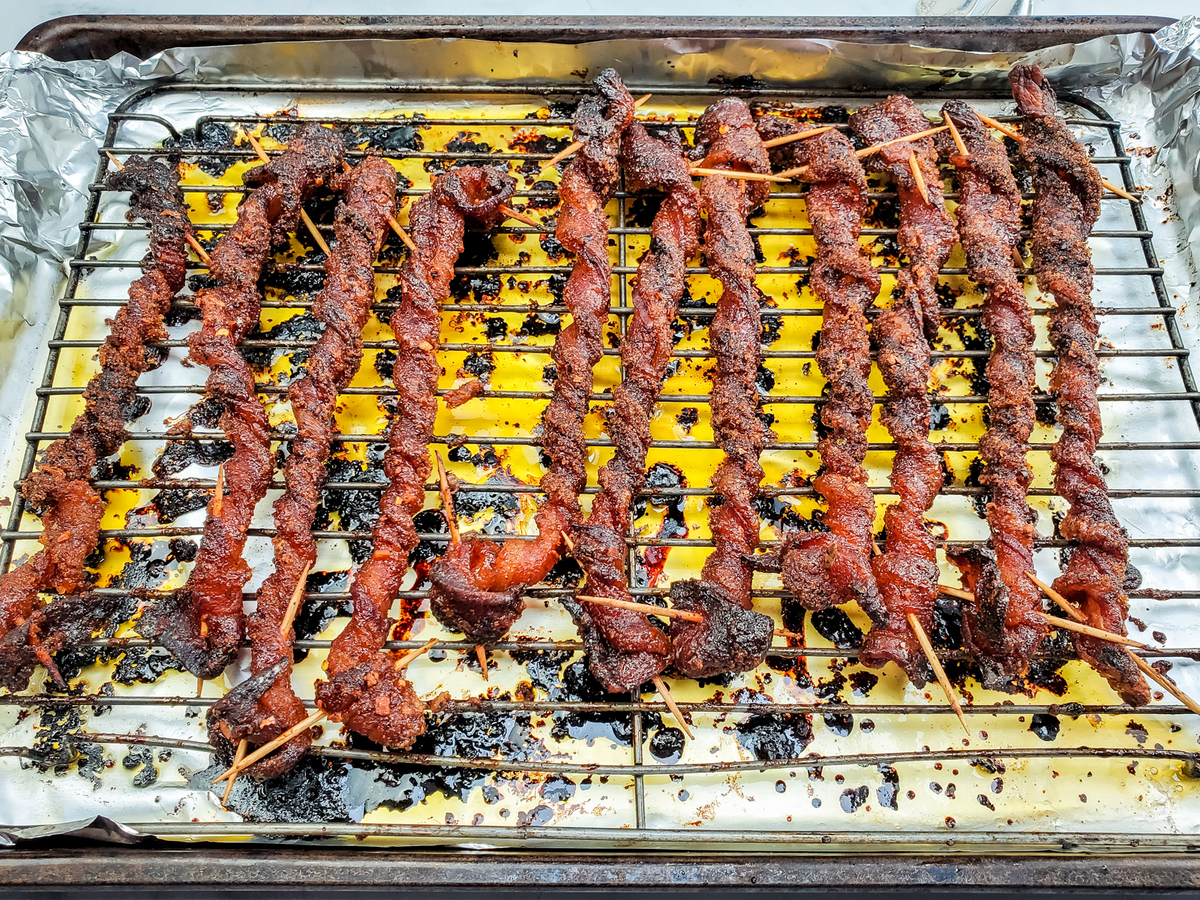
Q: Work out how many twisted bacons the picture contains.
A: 11